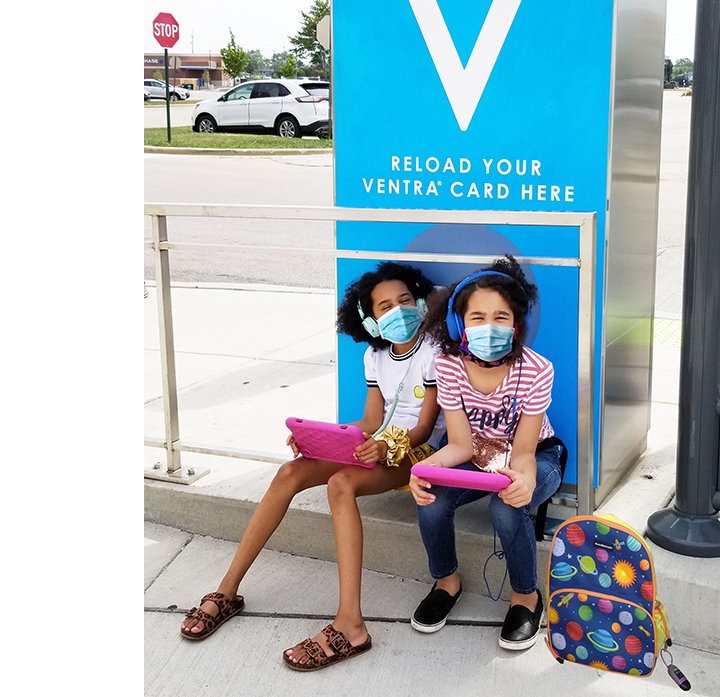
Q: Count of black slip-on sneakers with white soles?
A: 2